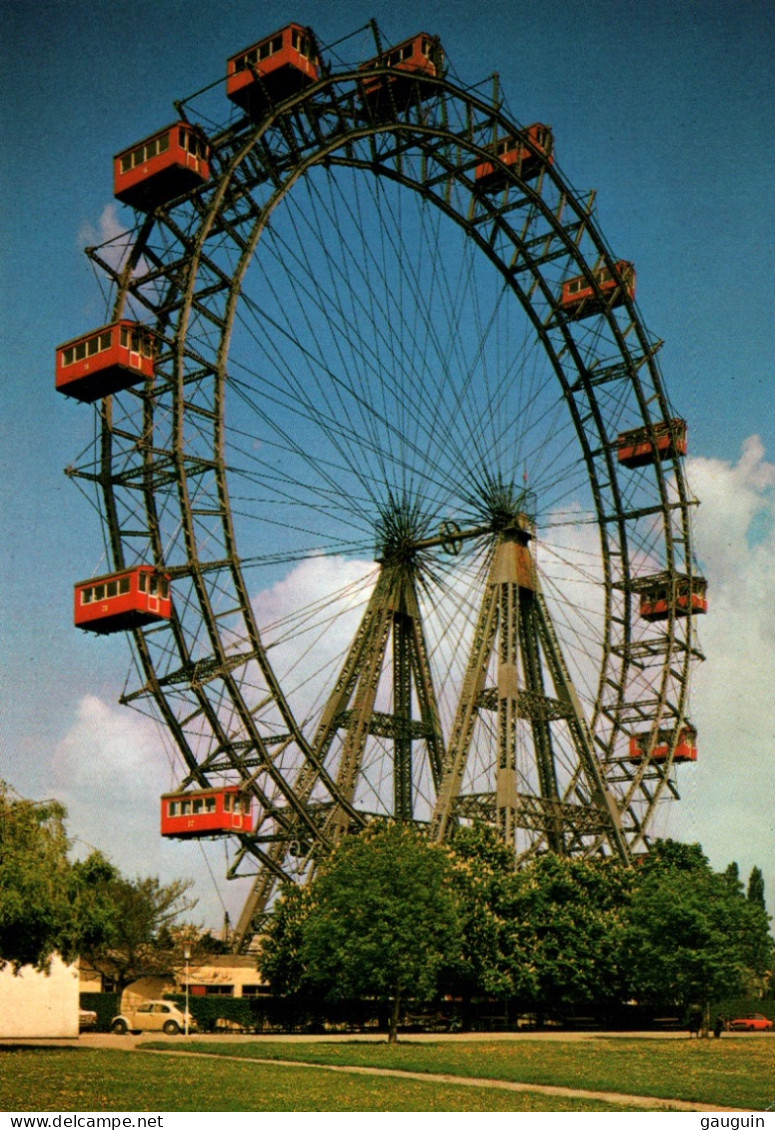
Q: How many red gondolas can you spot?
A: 11